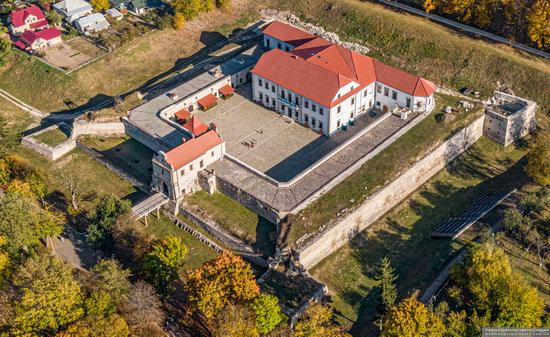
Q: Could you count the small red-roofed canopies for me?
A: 3